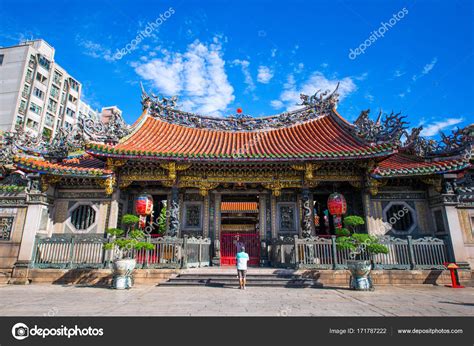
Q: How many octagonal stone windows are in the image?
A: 2